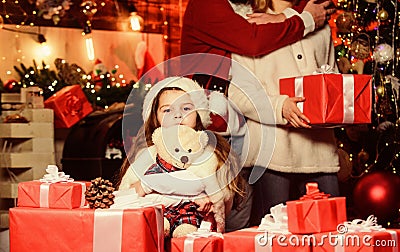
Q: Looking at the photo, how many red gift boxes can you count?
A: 8